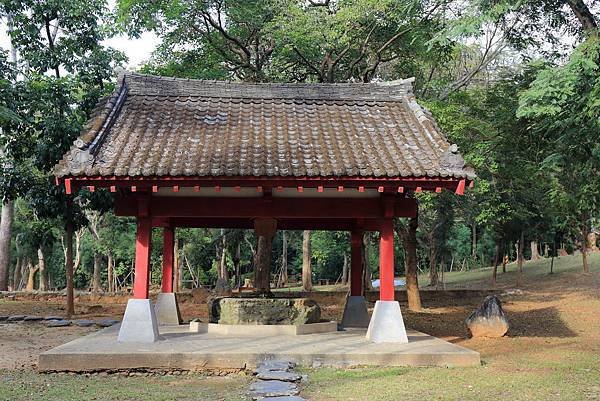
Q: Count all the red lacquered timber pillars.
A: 4